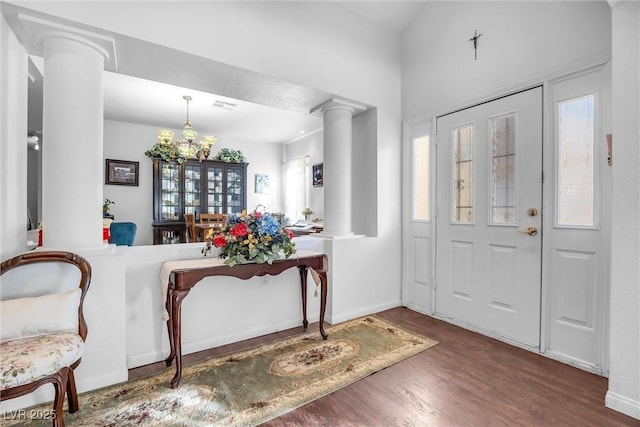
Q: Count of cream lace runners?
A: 1